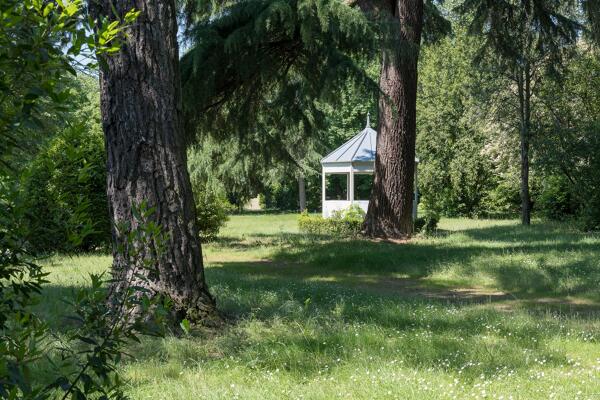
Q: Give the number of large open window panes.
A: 2